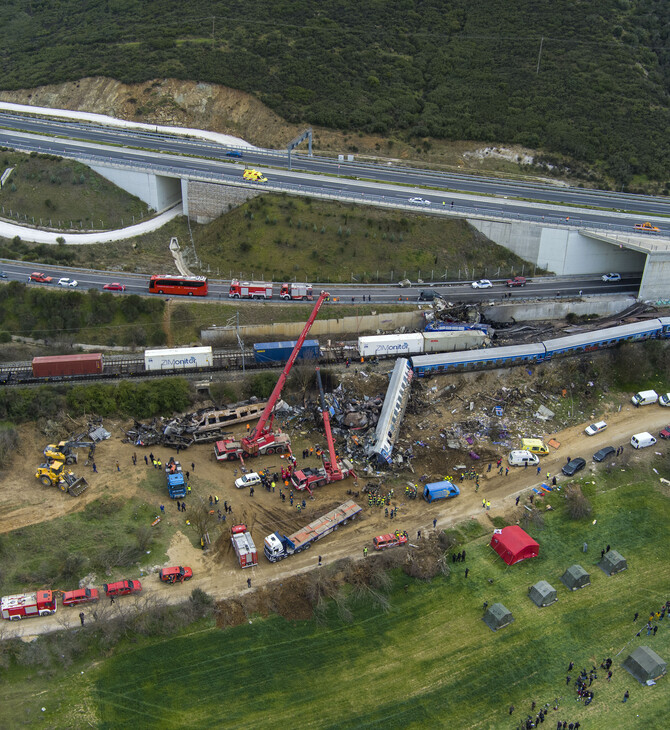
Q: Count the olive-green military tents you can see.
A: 5